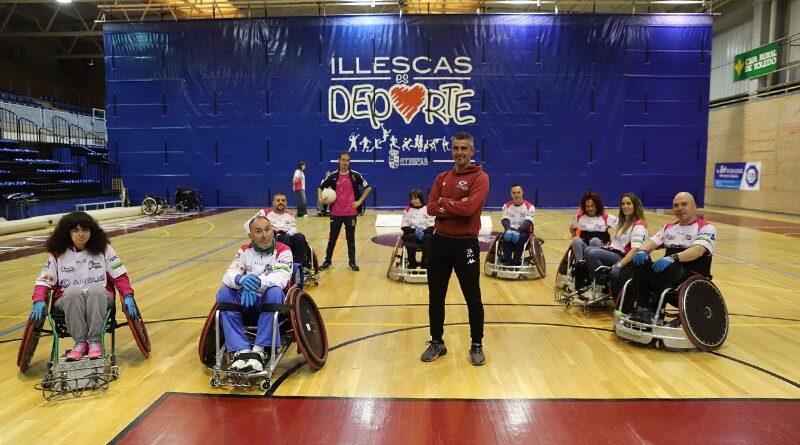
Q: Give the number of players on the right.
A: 4